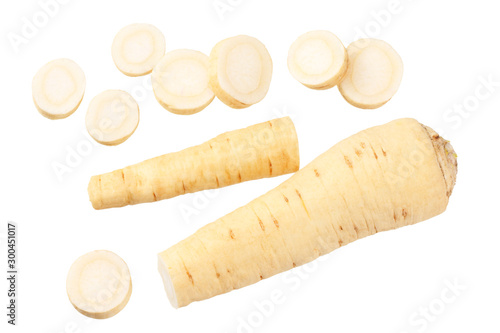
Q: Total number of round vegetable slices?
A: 8